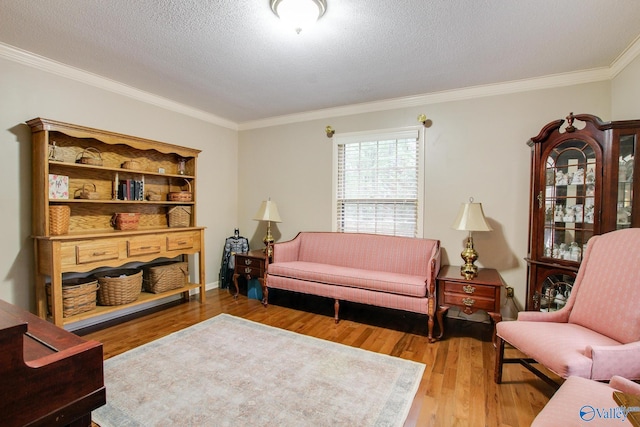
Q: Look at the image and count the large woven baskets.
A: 3